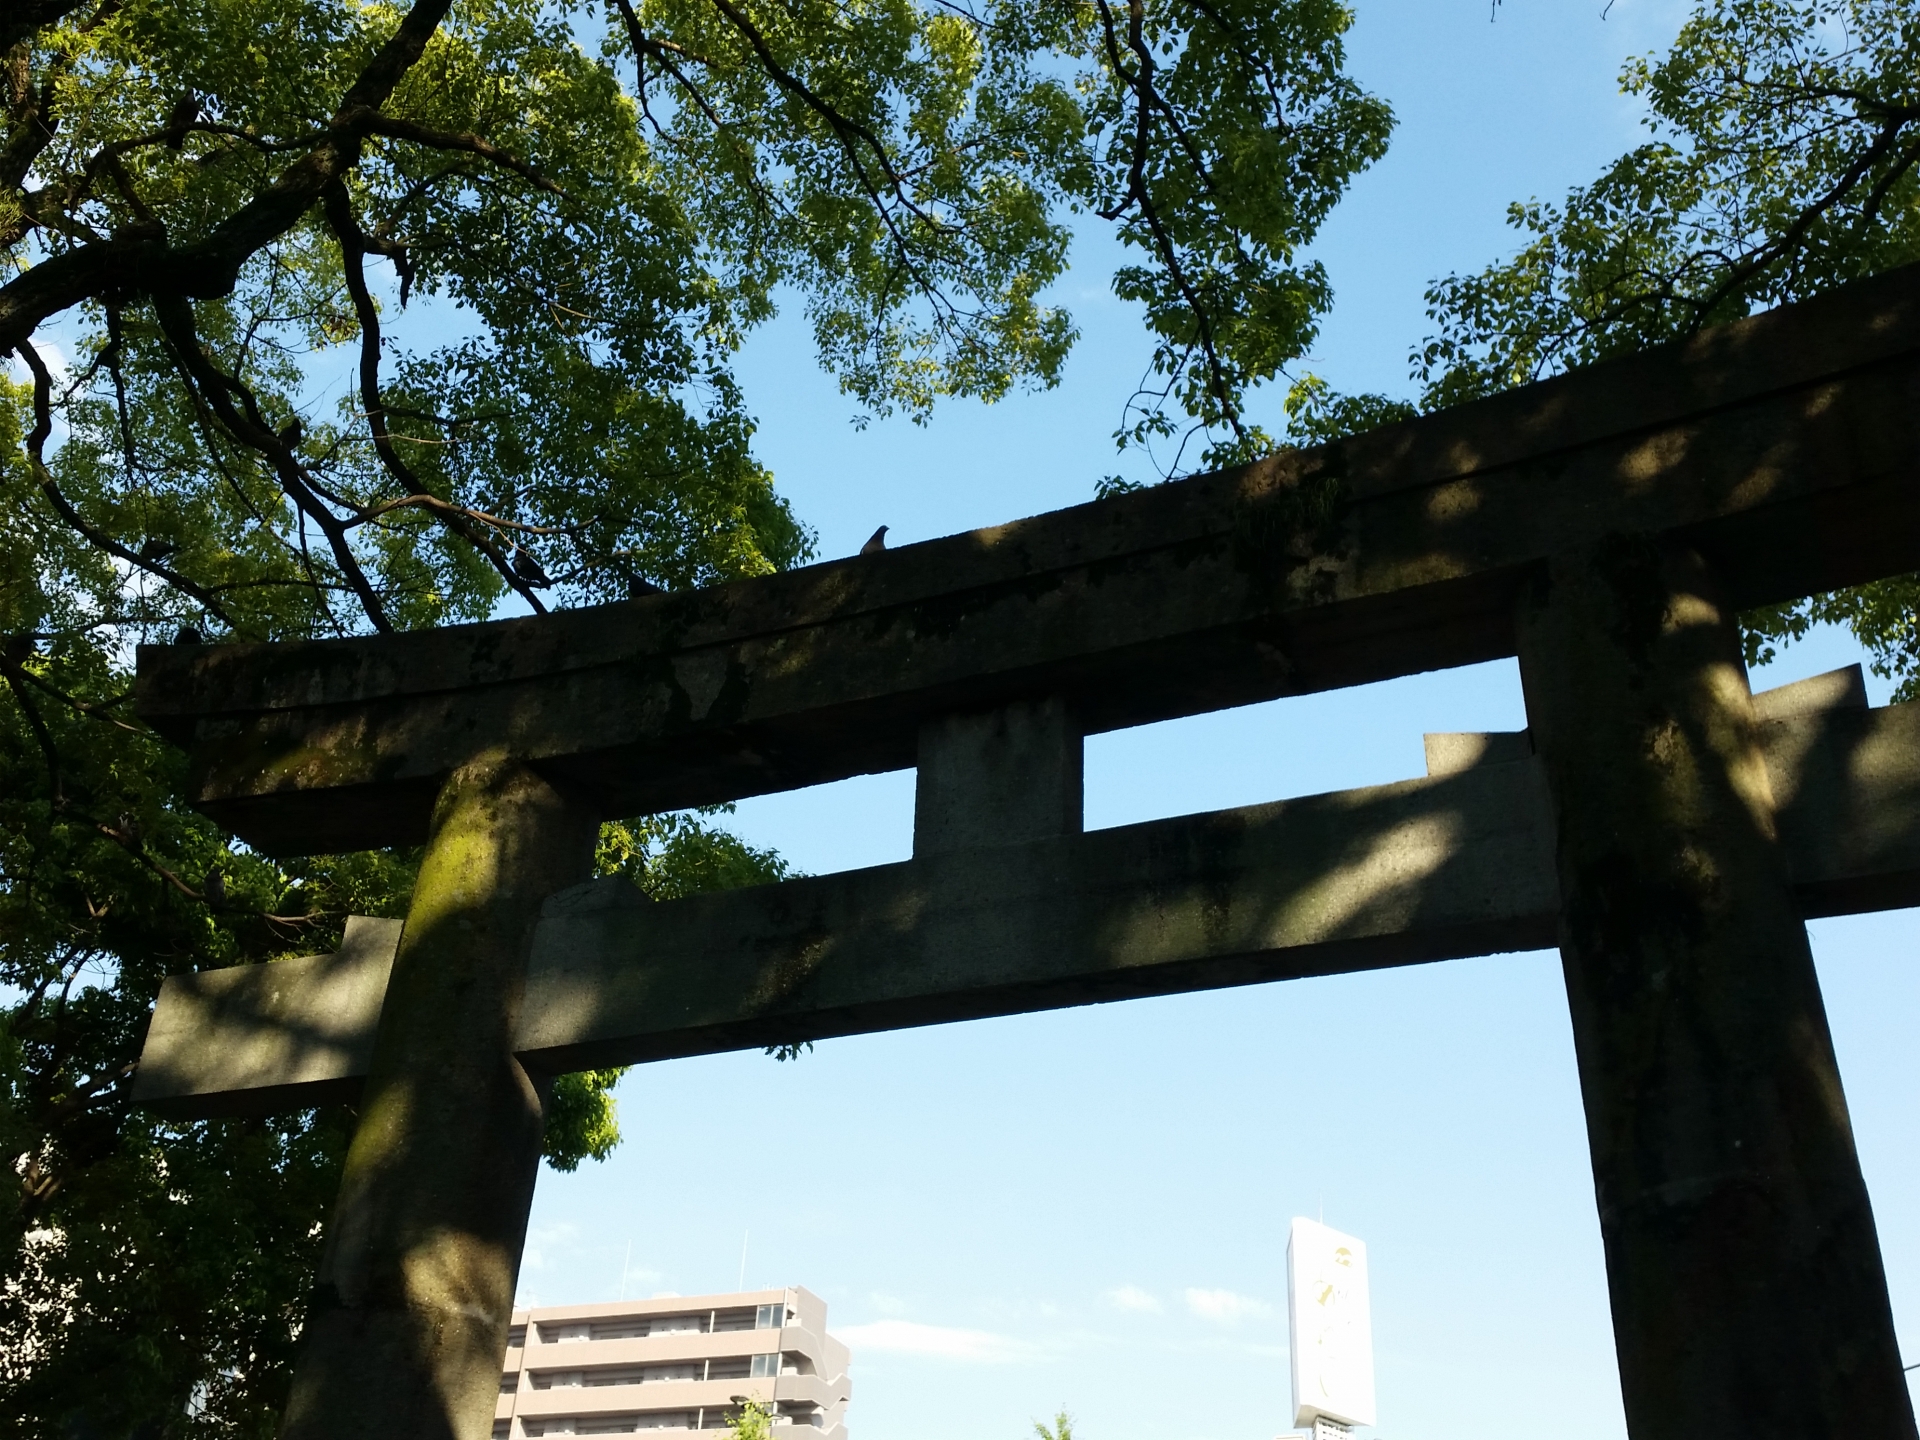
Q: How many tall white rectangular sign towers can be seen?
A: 1